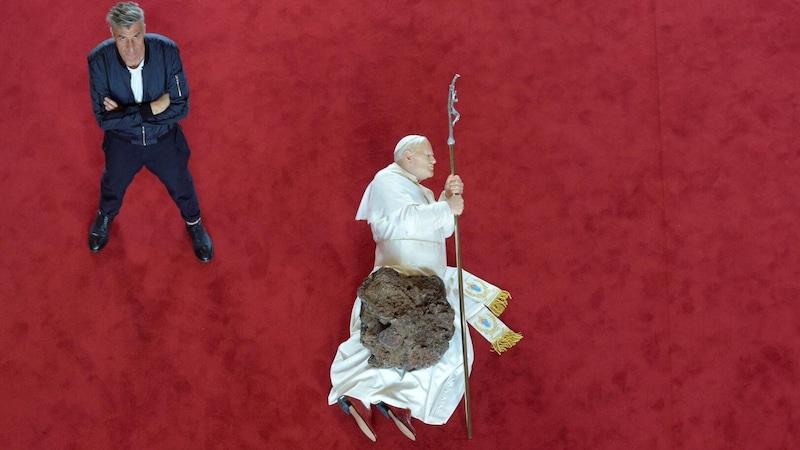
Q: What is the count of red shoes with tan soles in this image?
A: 2